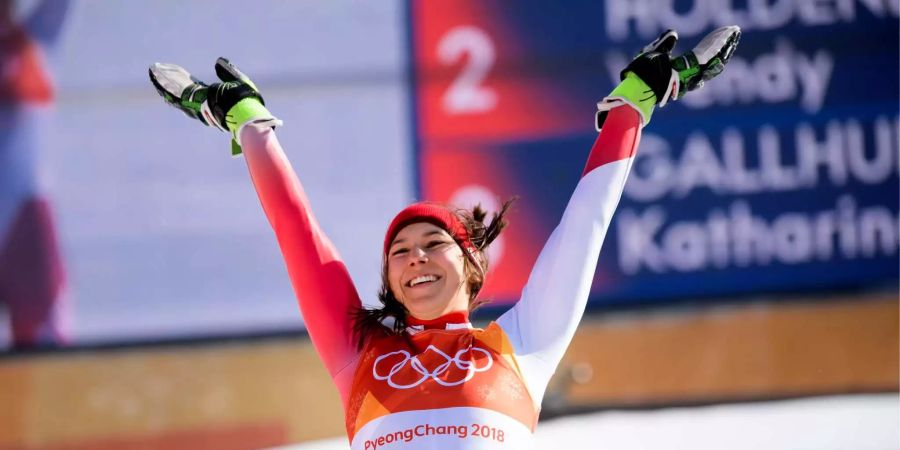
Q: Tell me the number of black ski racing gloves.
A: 2